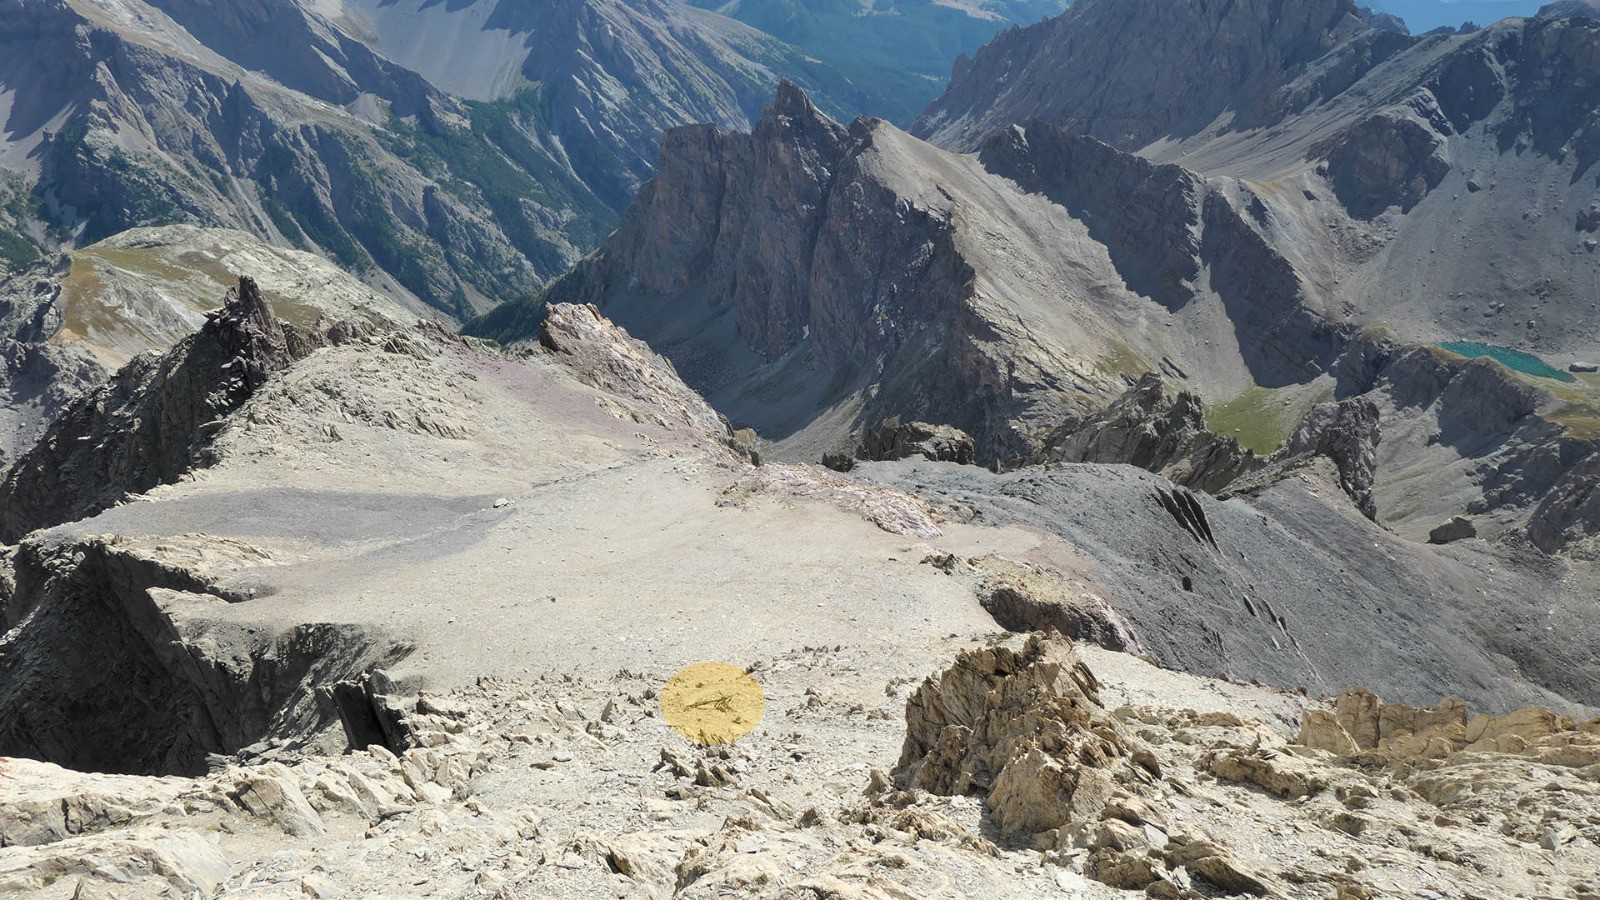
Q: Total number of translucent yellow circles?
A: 1